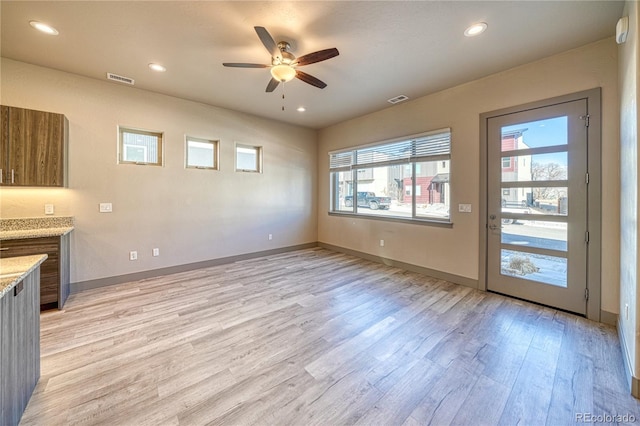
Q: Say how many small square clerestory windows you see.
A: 3